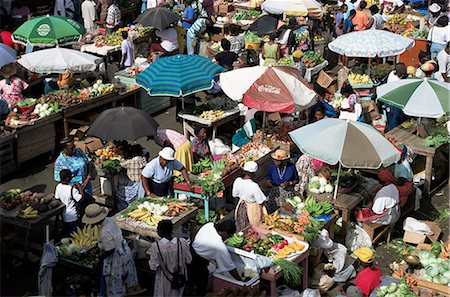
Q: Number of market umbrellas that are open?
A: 12